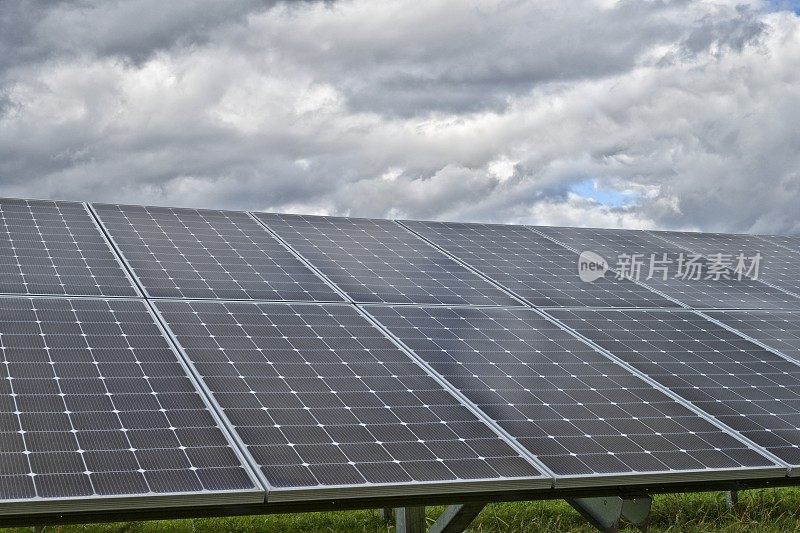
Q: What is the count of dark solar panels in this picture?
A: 12